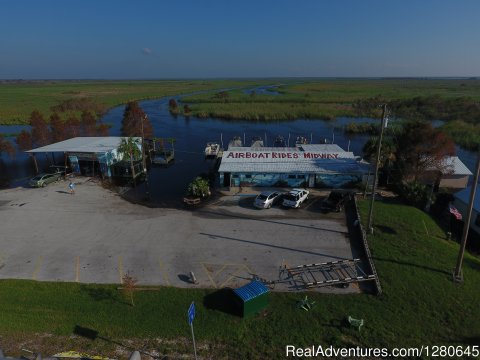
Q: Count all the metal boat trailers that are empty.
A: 1